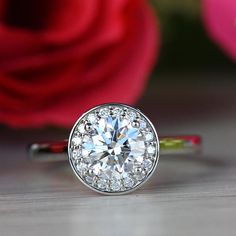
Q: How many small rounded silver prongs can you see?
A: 4